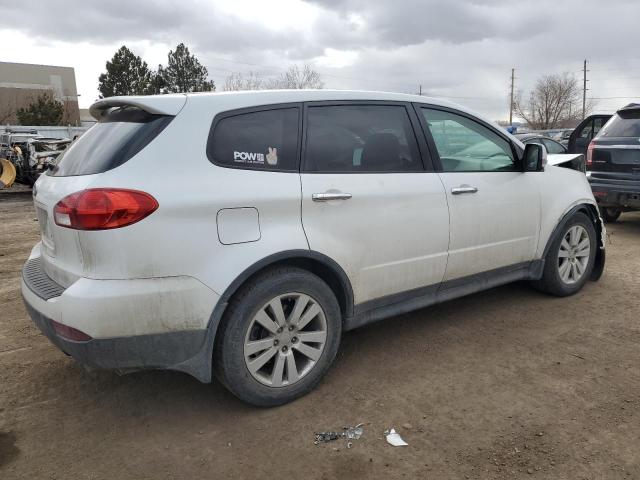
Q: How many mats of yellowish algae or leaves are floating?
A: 0